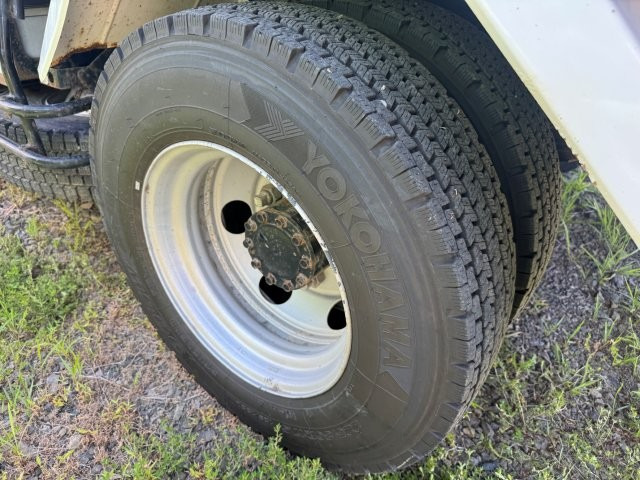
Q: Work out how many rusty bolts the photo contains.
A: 10